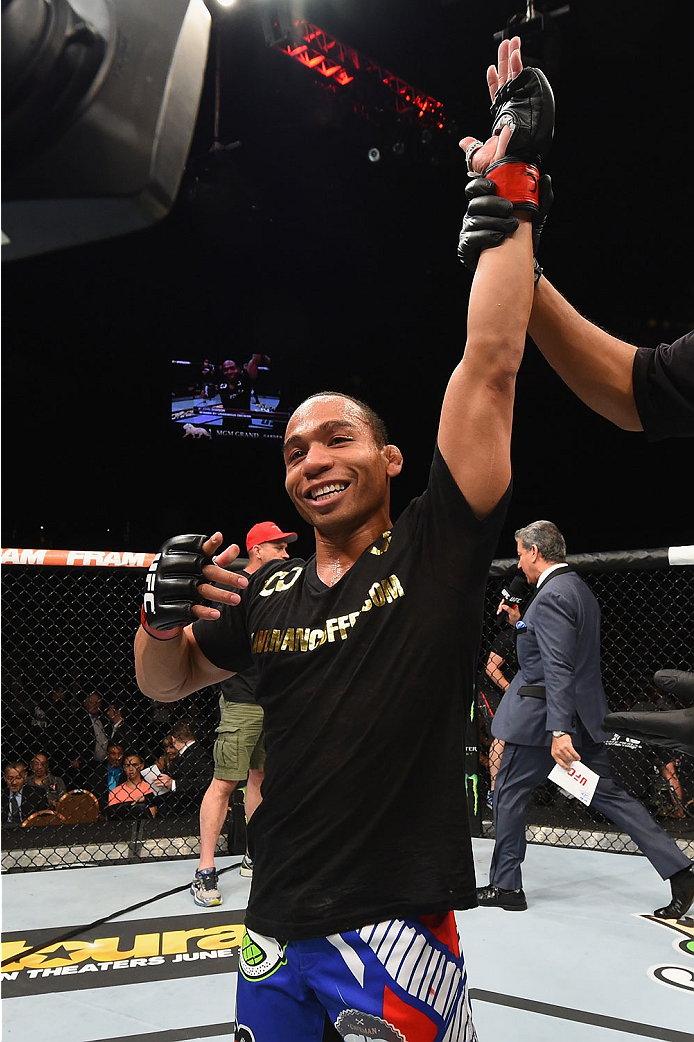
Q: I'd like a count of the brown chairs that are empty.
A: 2